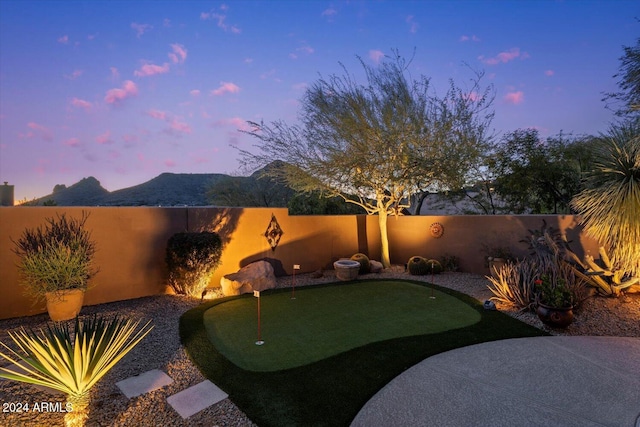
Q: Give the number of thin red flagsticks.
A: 3